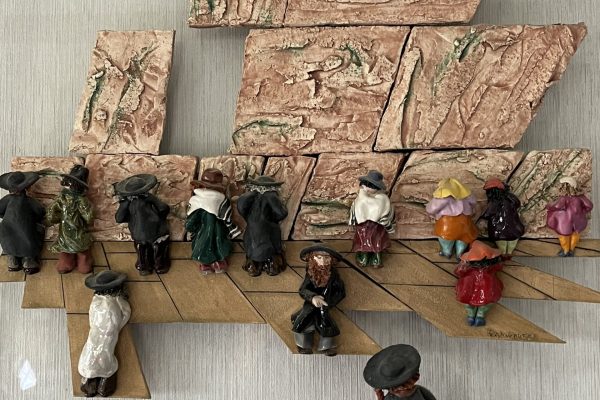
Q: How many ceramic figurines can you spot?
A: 13